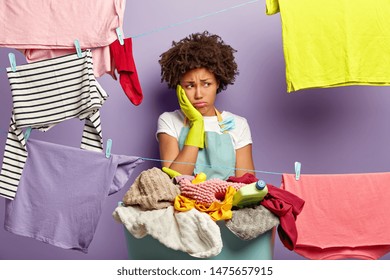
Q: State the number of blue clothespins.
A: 8